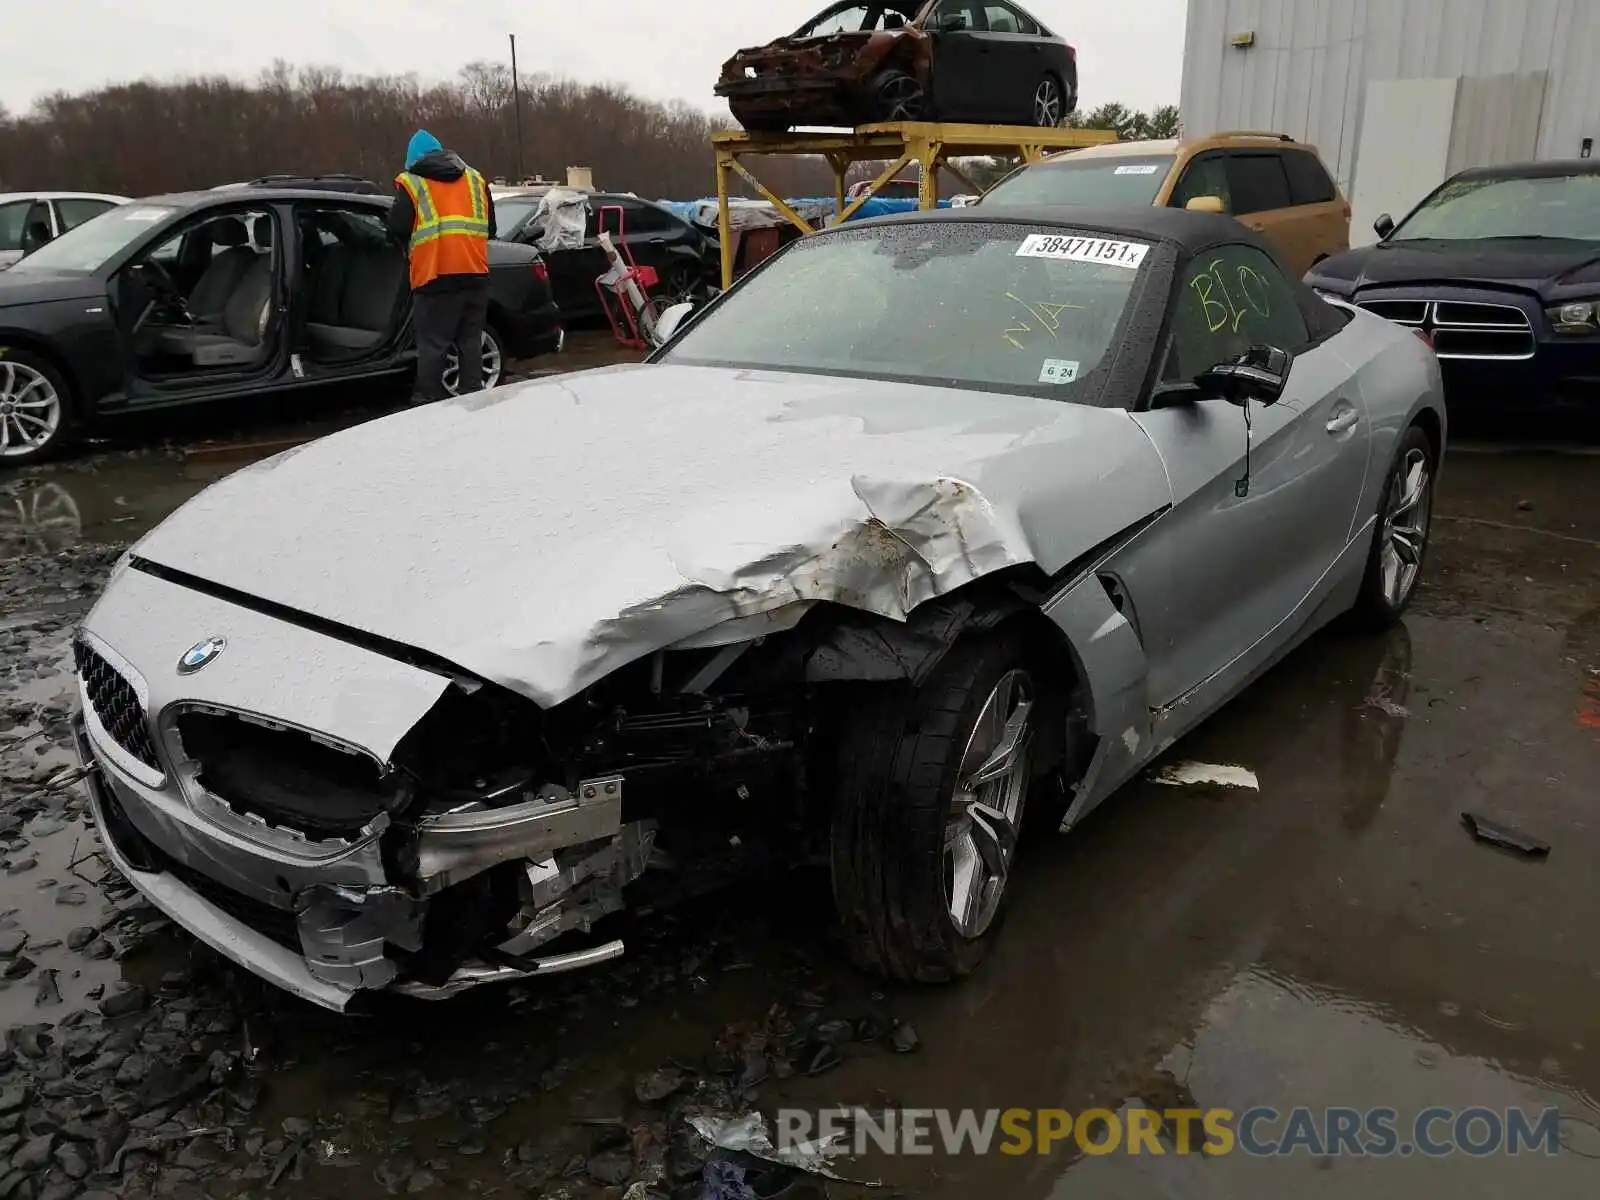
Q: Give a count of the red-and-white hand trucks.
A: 1